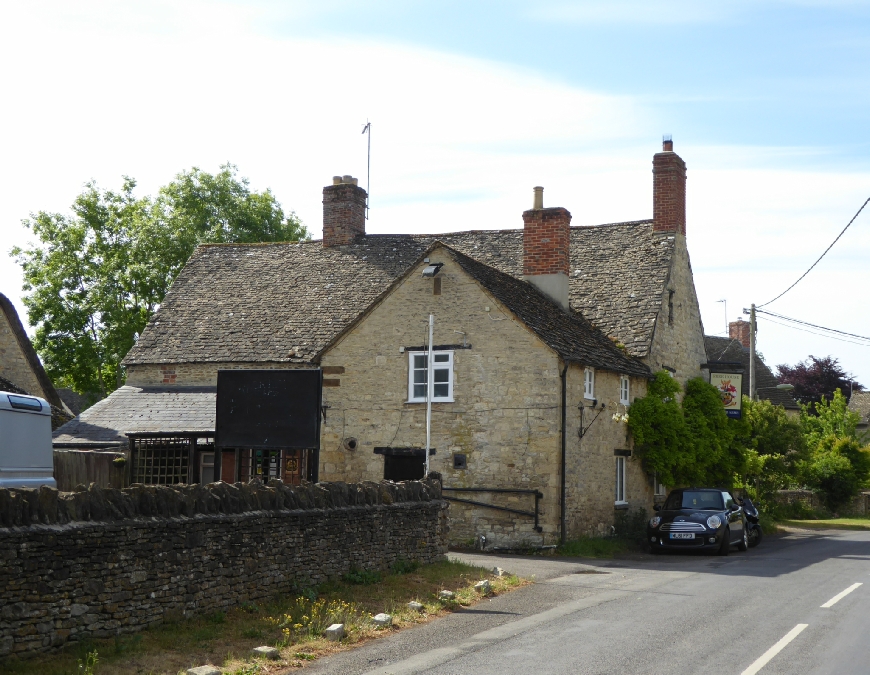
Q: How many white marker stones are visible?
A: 8